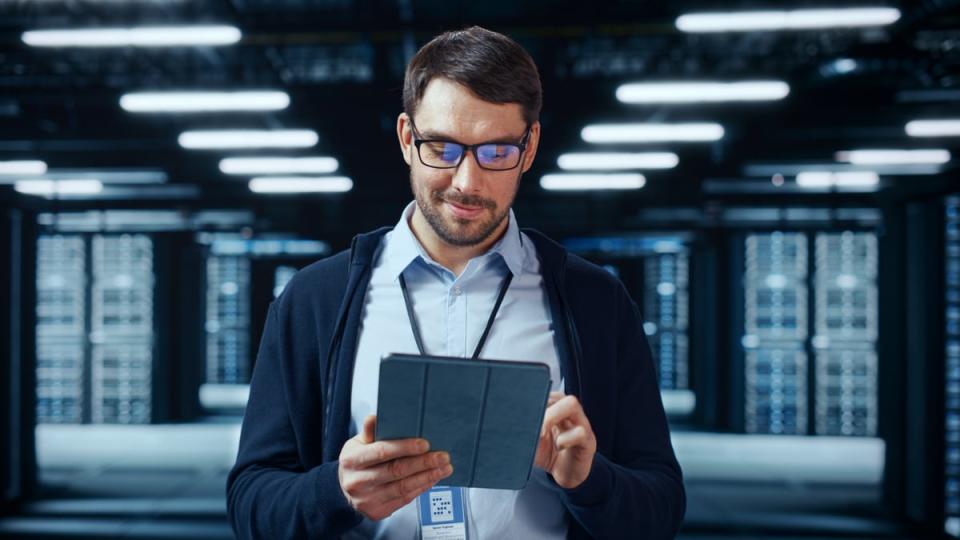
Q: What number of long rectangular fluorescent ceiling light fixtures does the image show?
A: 15